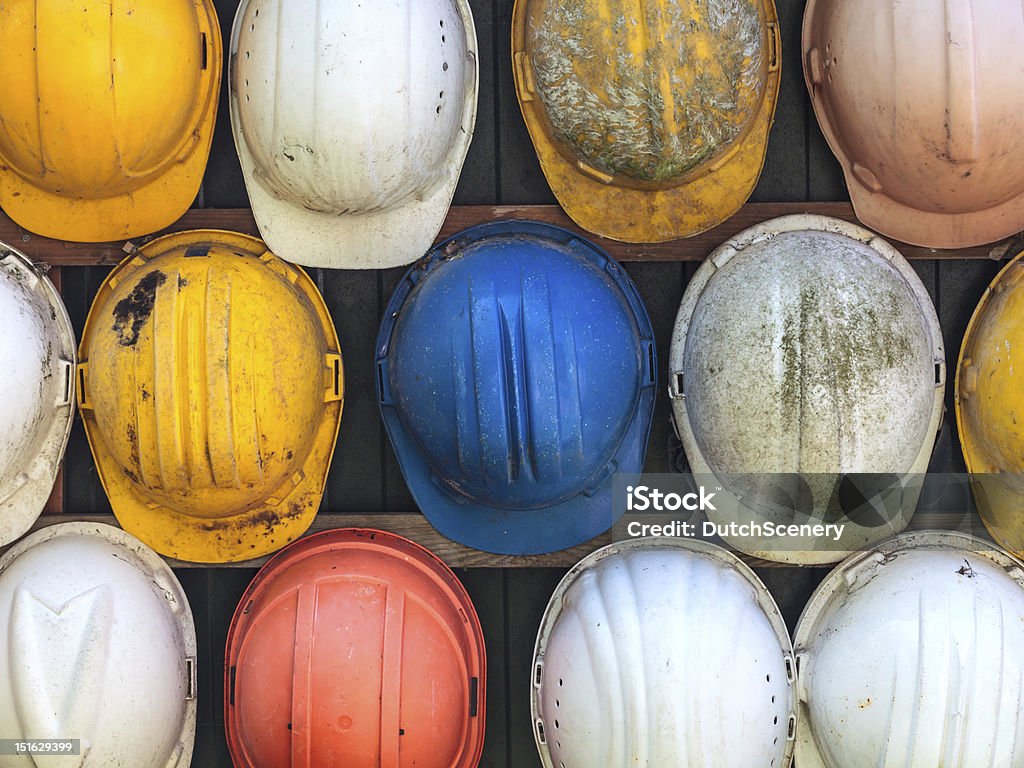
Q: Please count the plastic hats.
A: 13